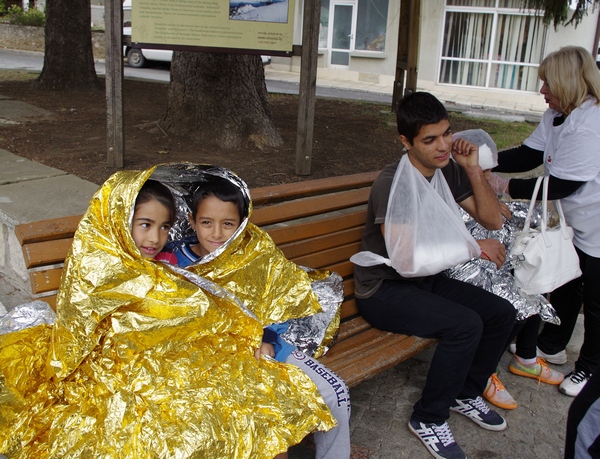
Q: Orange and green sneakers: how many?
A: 2